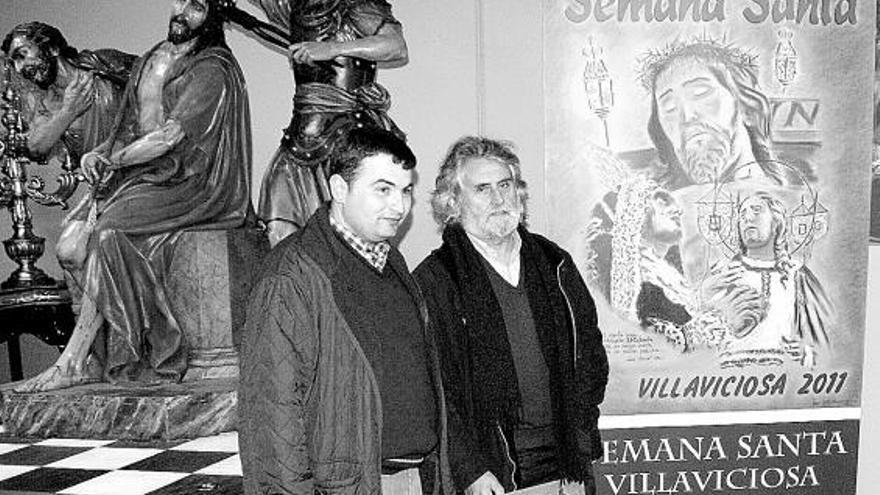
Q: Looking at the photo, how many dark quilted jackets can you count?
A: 1